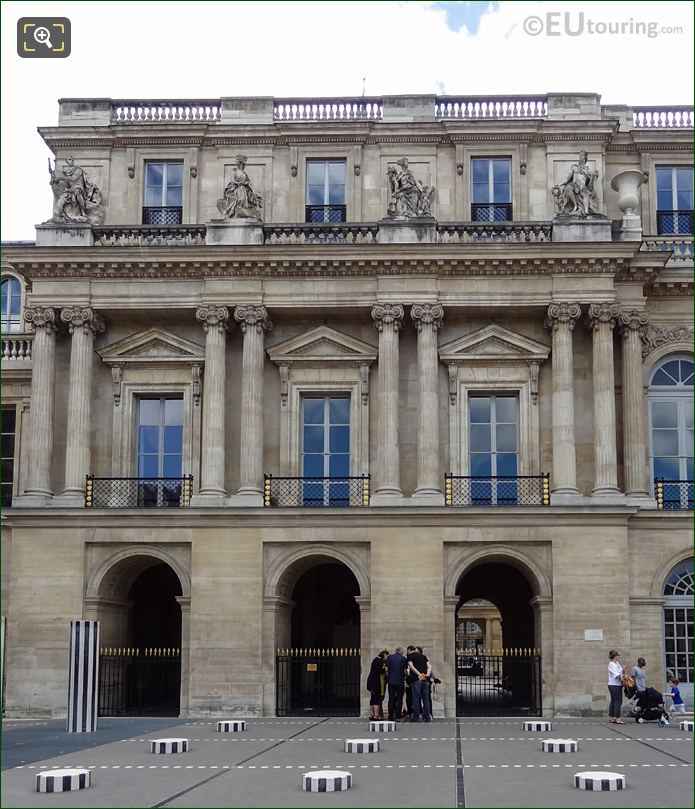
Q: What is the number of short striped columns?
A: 10